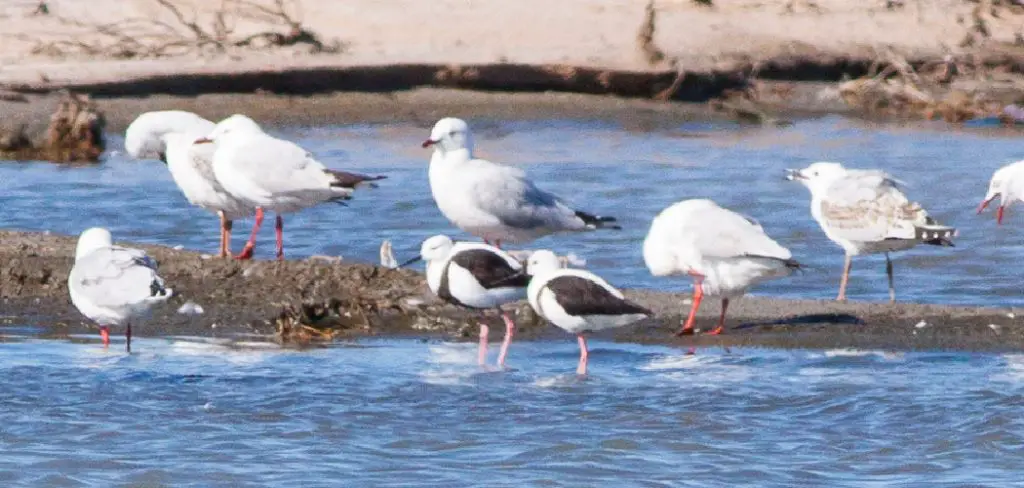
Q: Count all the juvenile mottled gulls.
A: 1